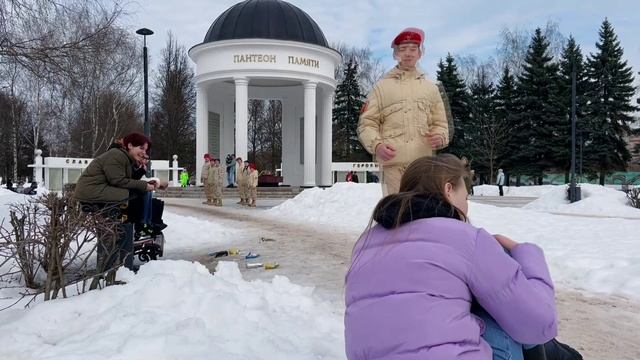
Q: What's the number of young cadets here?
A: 7